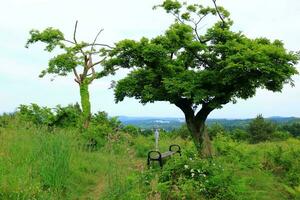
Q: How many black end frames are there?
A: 2